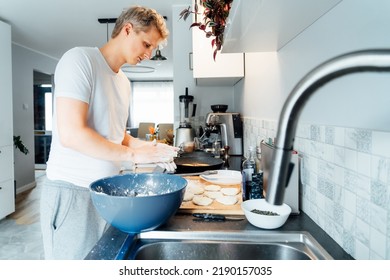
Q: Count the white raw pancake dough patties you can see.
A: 7